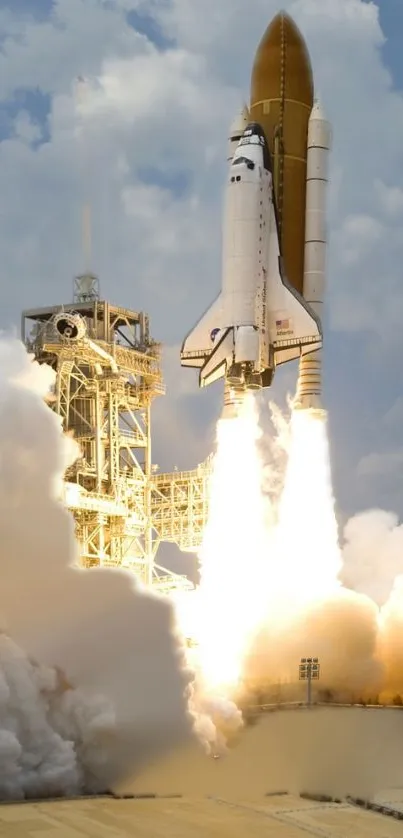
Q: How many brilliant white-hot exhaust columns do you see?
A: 2